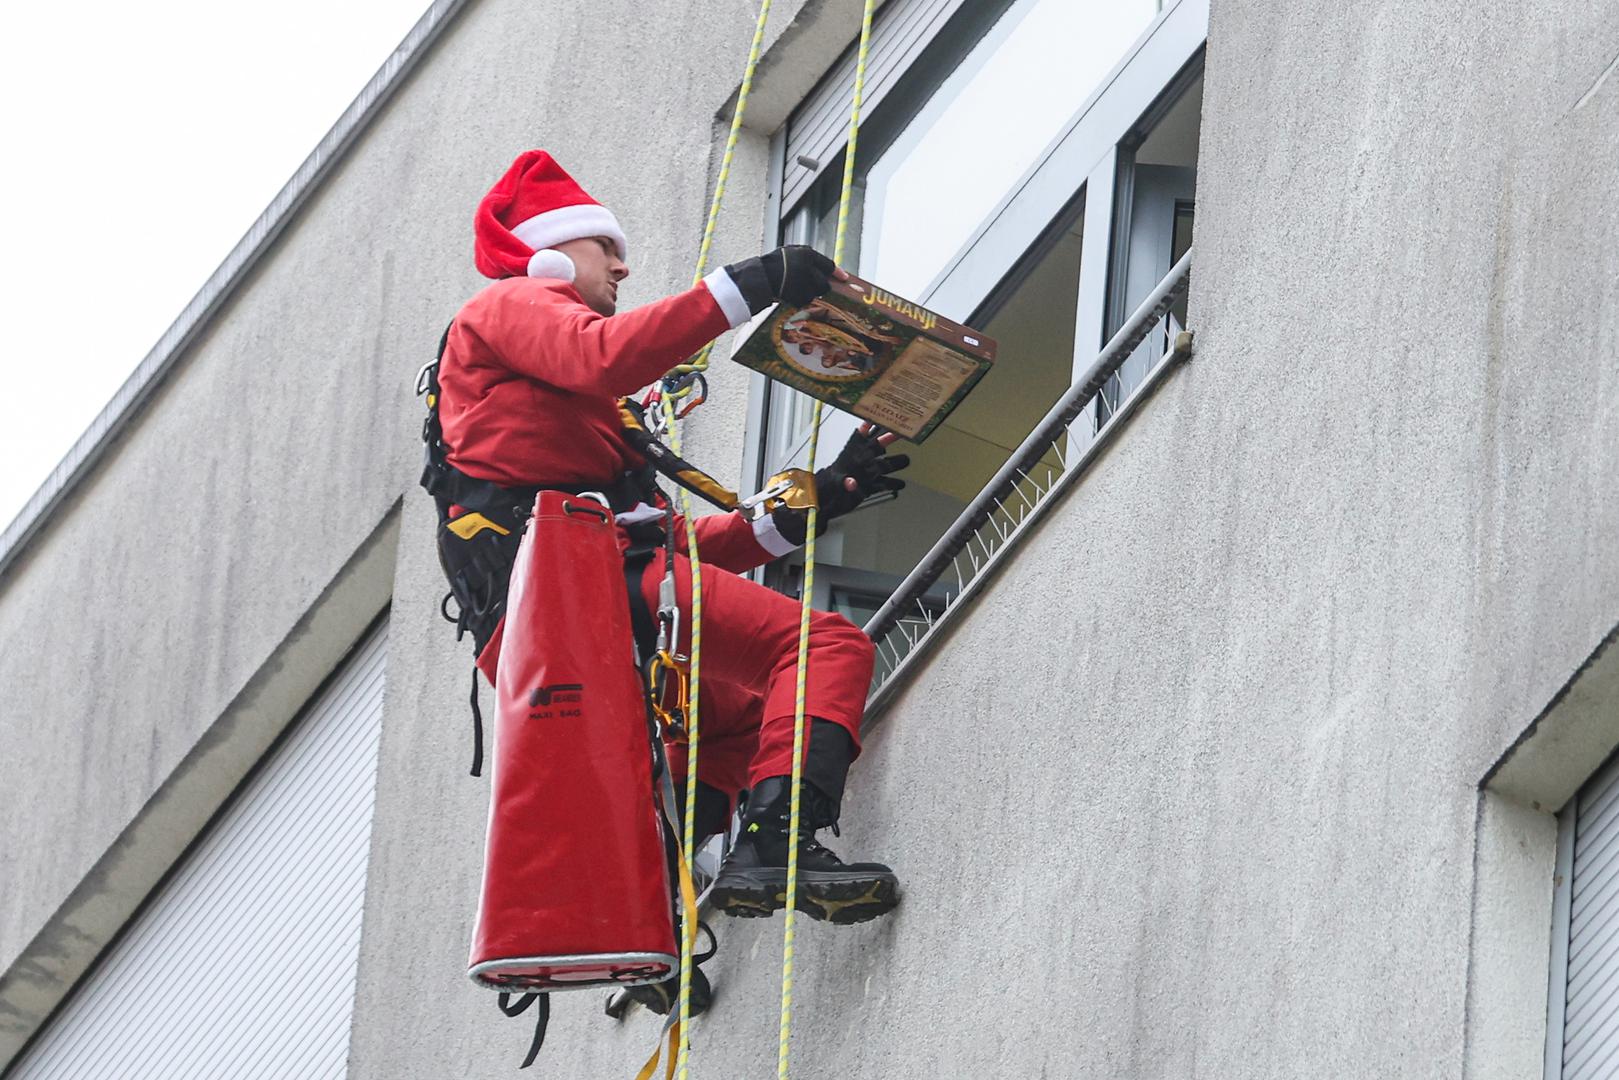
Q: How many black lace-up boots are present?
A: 2